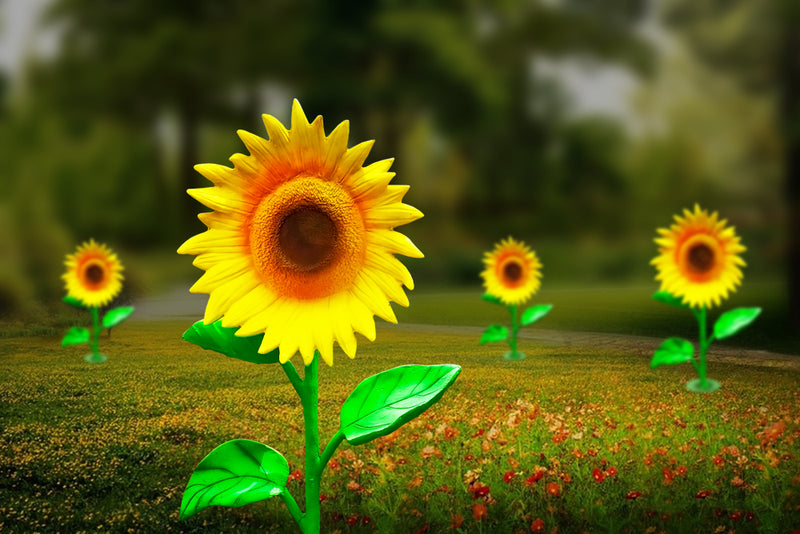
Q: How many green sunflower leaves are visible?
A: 12